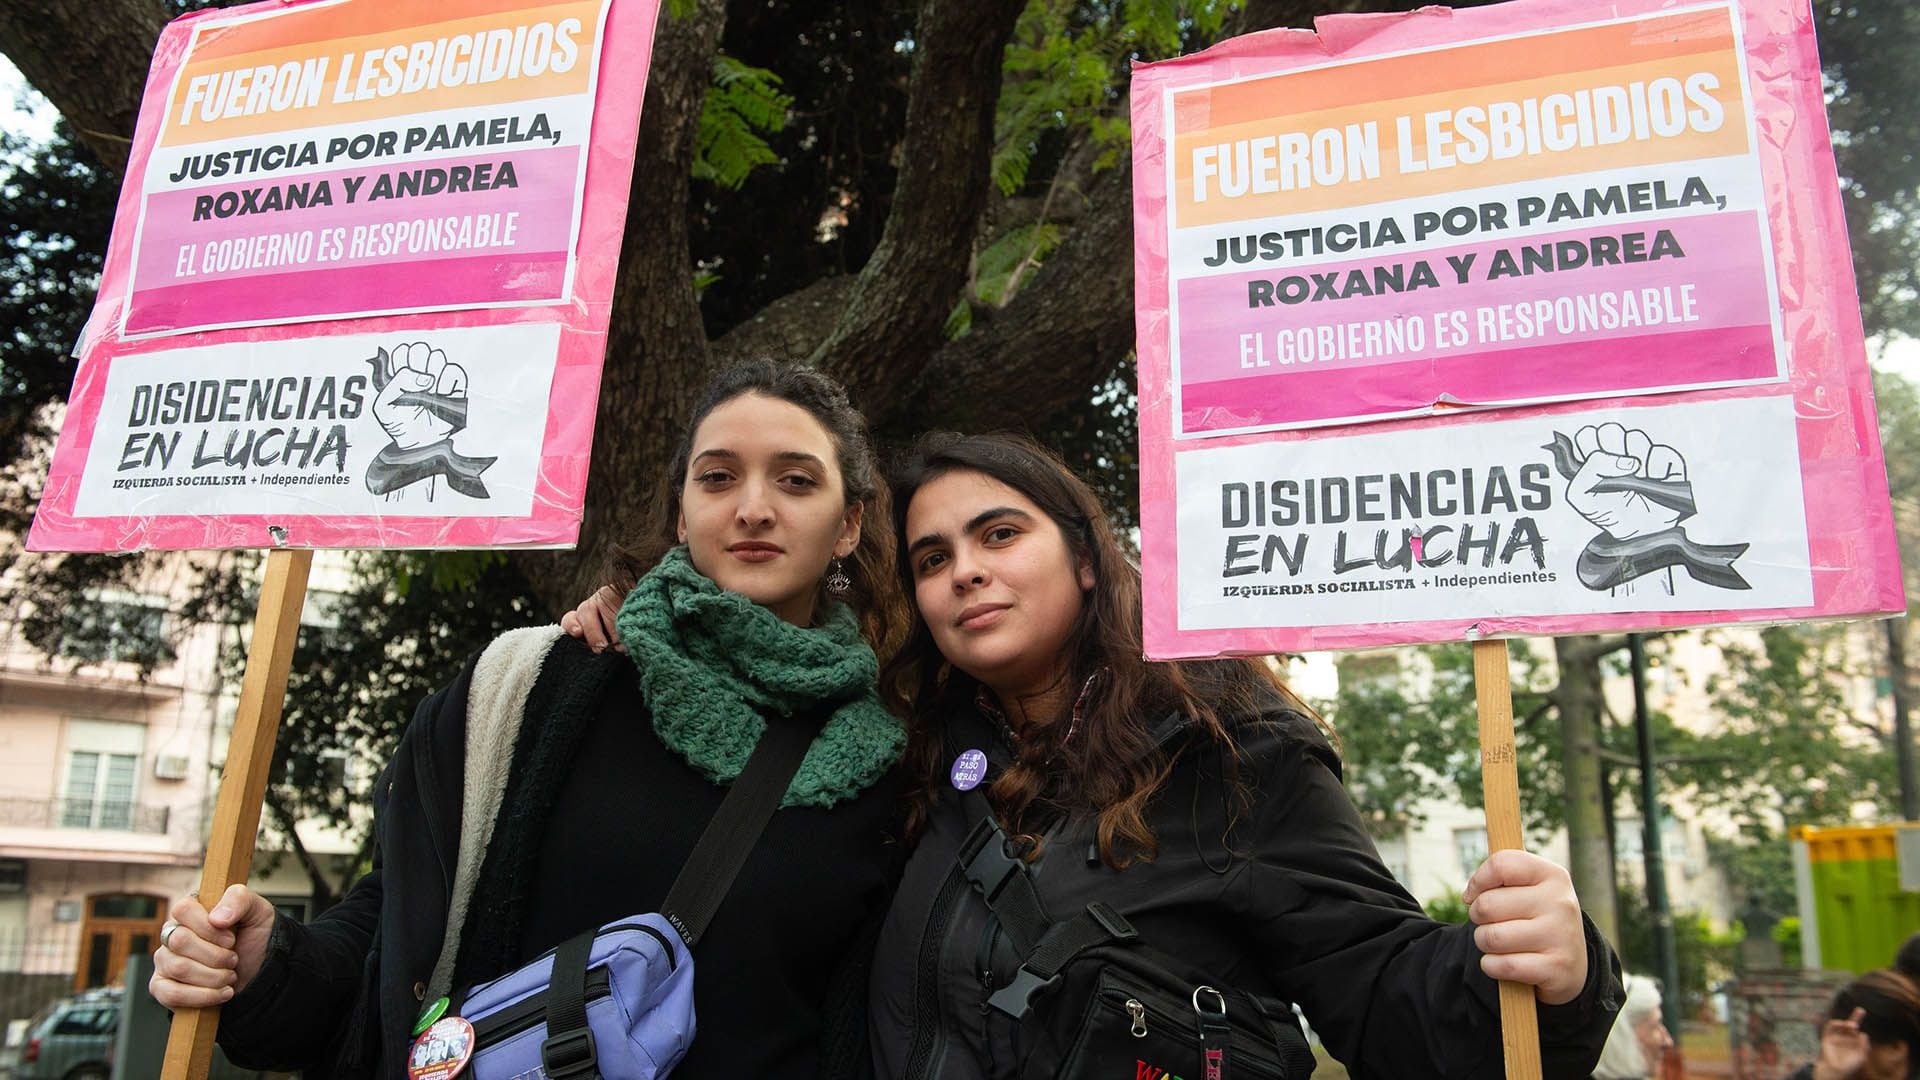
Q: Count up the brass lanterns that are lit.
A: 0